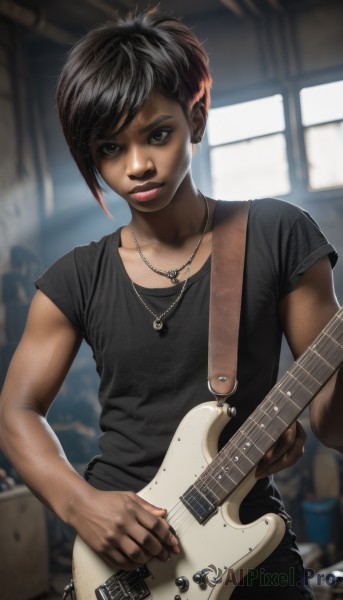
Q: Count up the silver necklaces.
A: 2